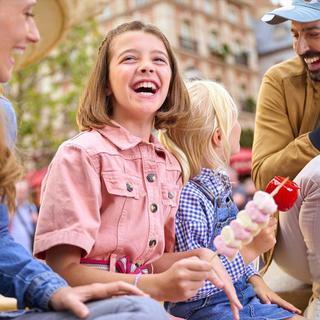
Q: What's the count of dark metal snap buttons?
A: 5